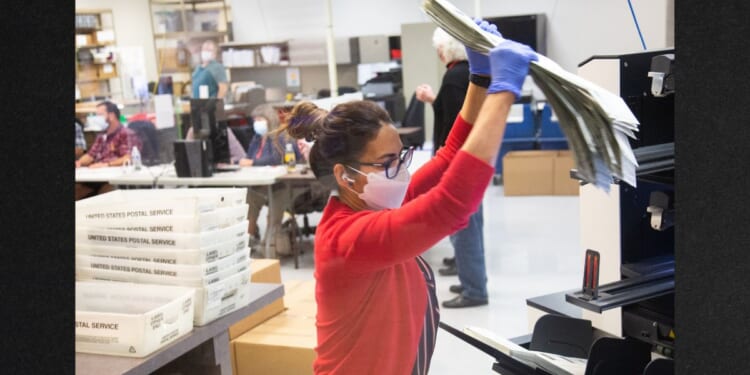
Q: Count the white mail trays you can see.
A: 8